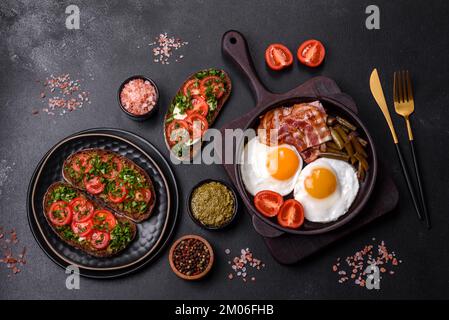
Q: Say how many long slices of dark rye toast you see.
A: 3